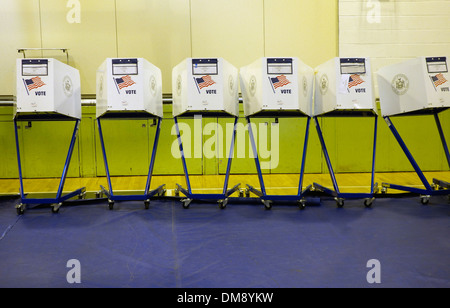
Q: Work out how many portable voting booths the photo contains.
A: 6